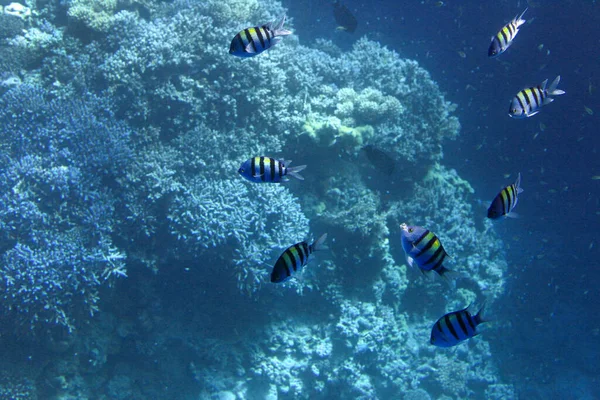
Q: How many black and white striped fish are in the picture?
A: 8